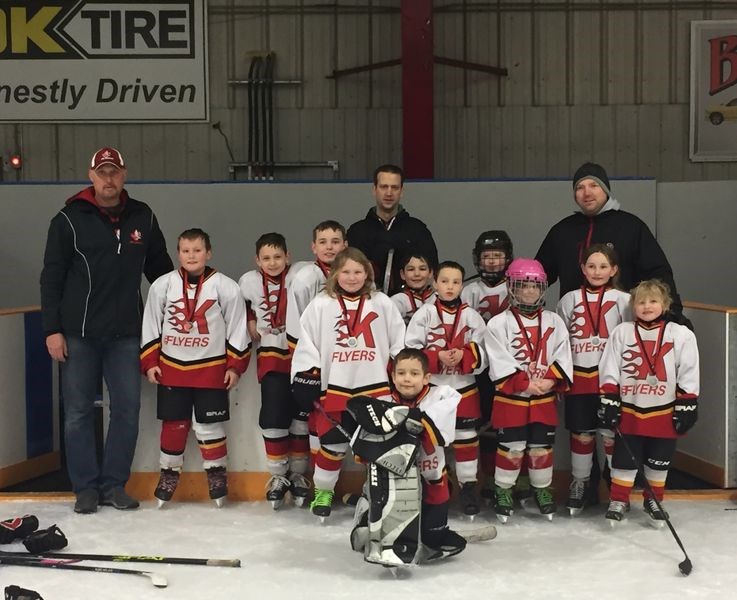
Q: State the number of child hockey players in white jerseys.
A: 11